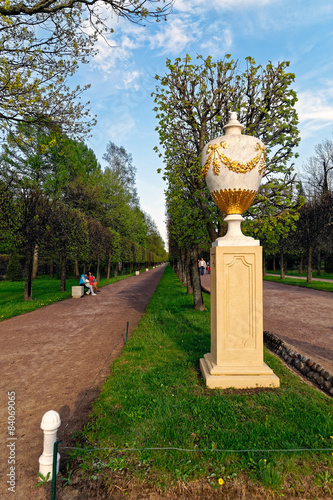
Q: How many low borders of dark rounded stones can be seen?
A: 1